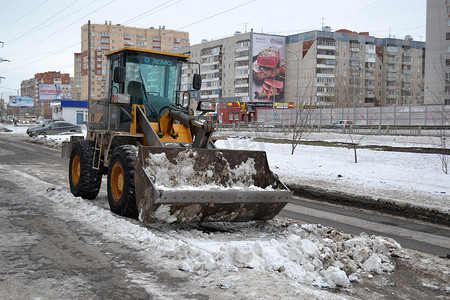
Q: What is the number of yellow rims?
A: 2